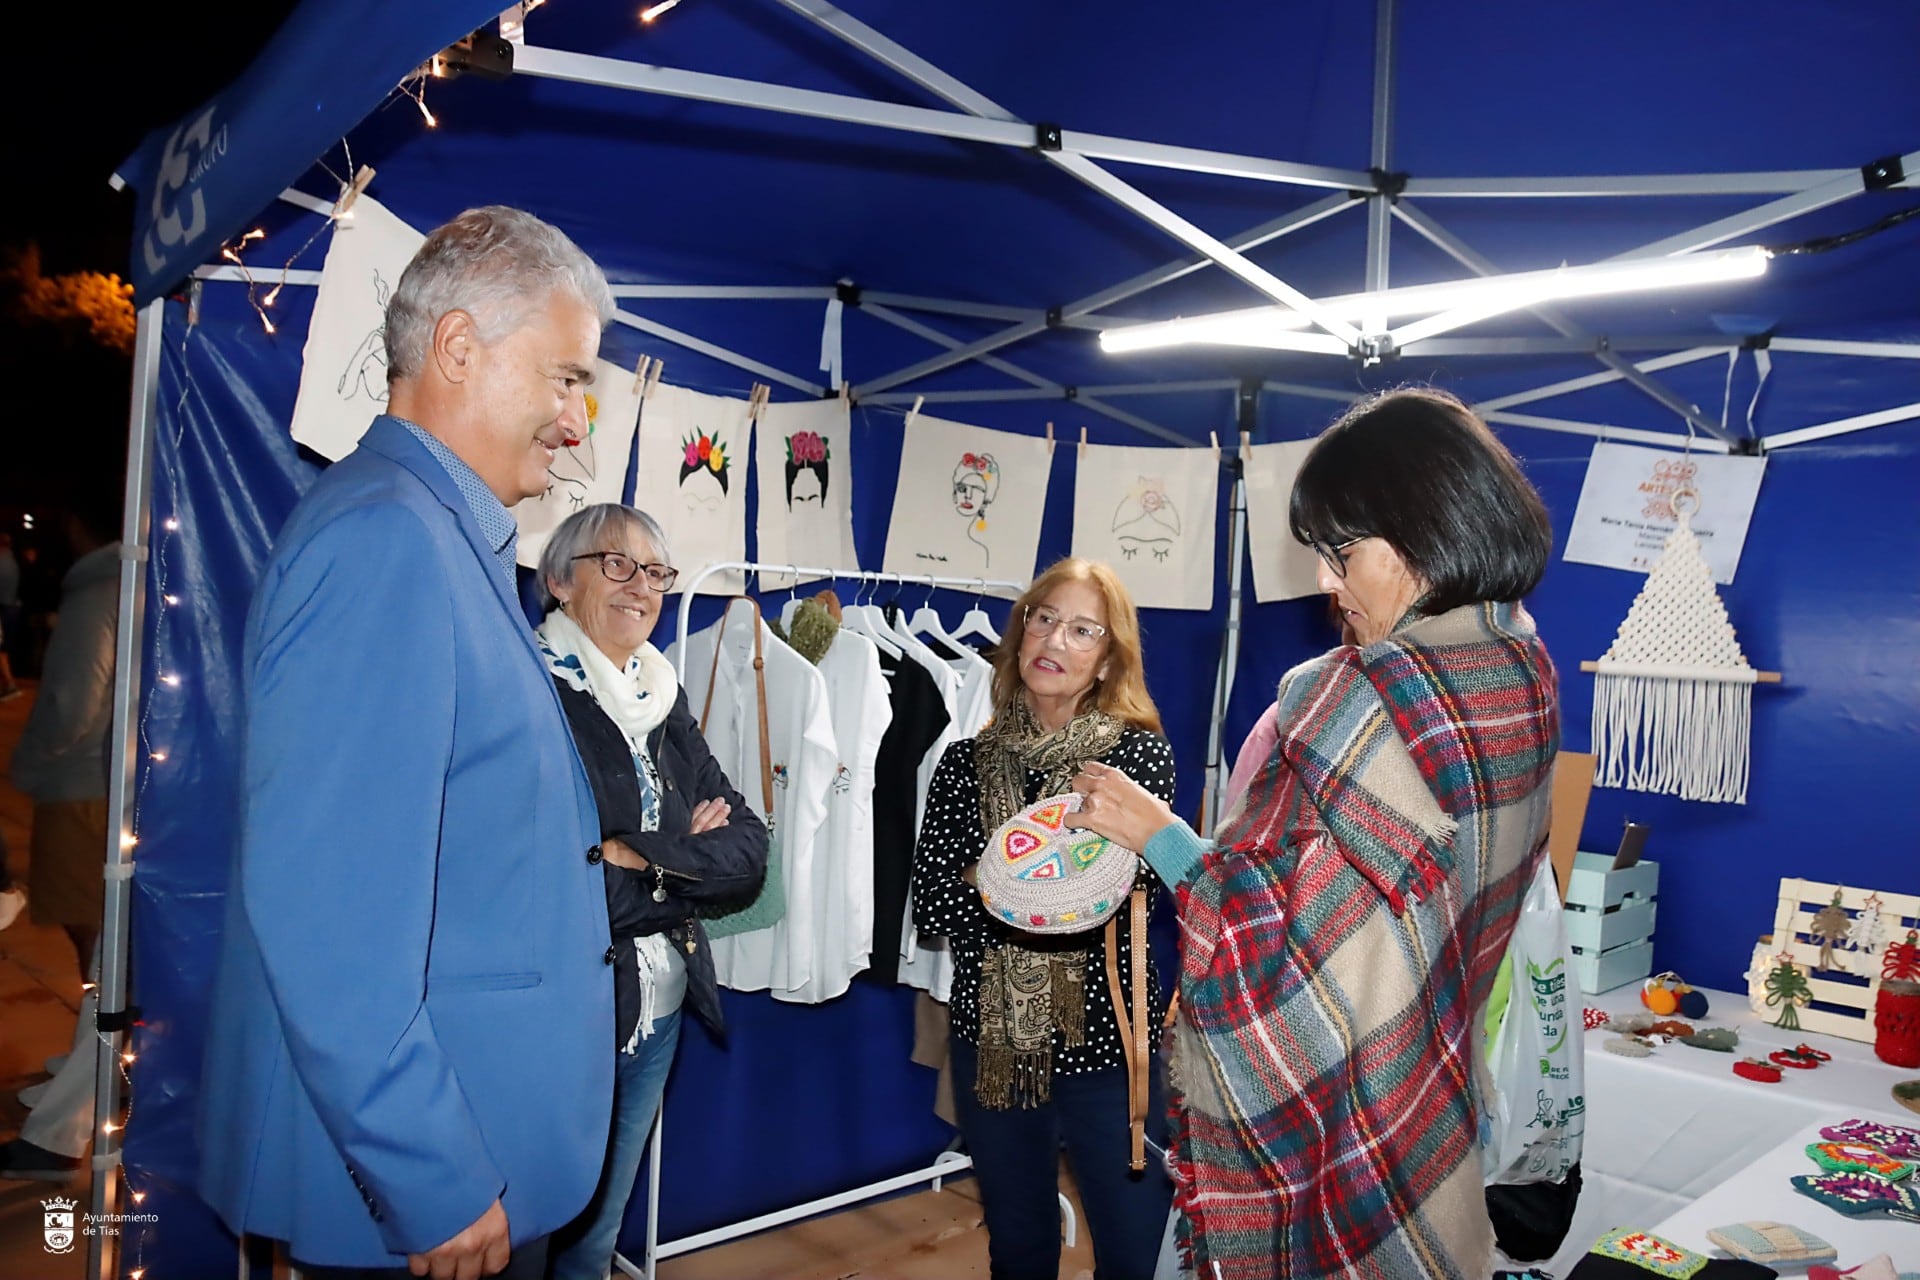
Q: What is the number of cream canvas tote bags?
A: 7